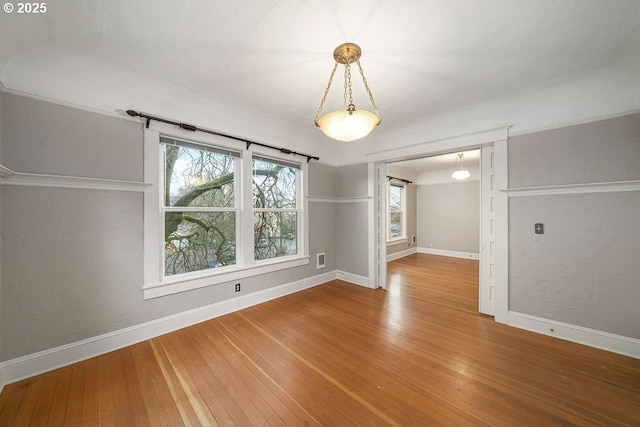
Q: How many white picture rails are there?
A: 3